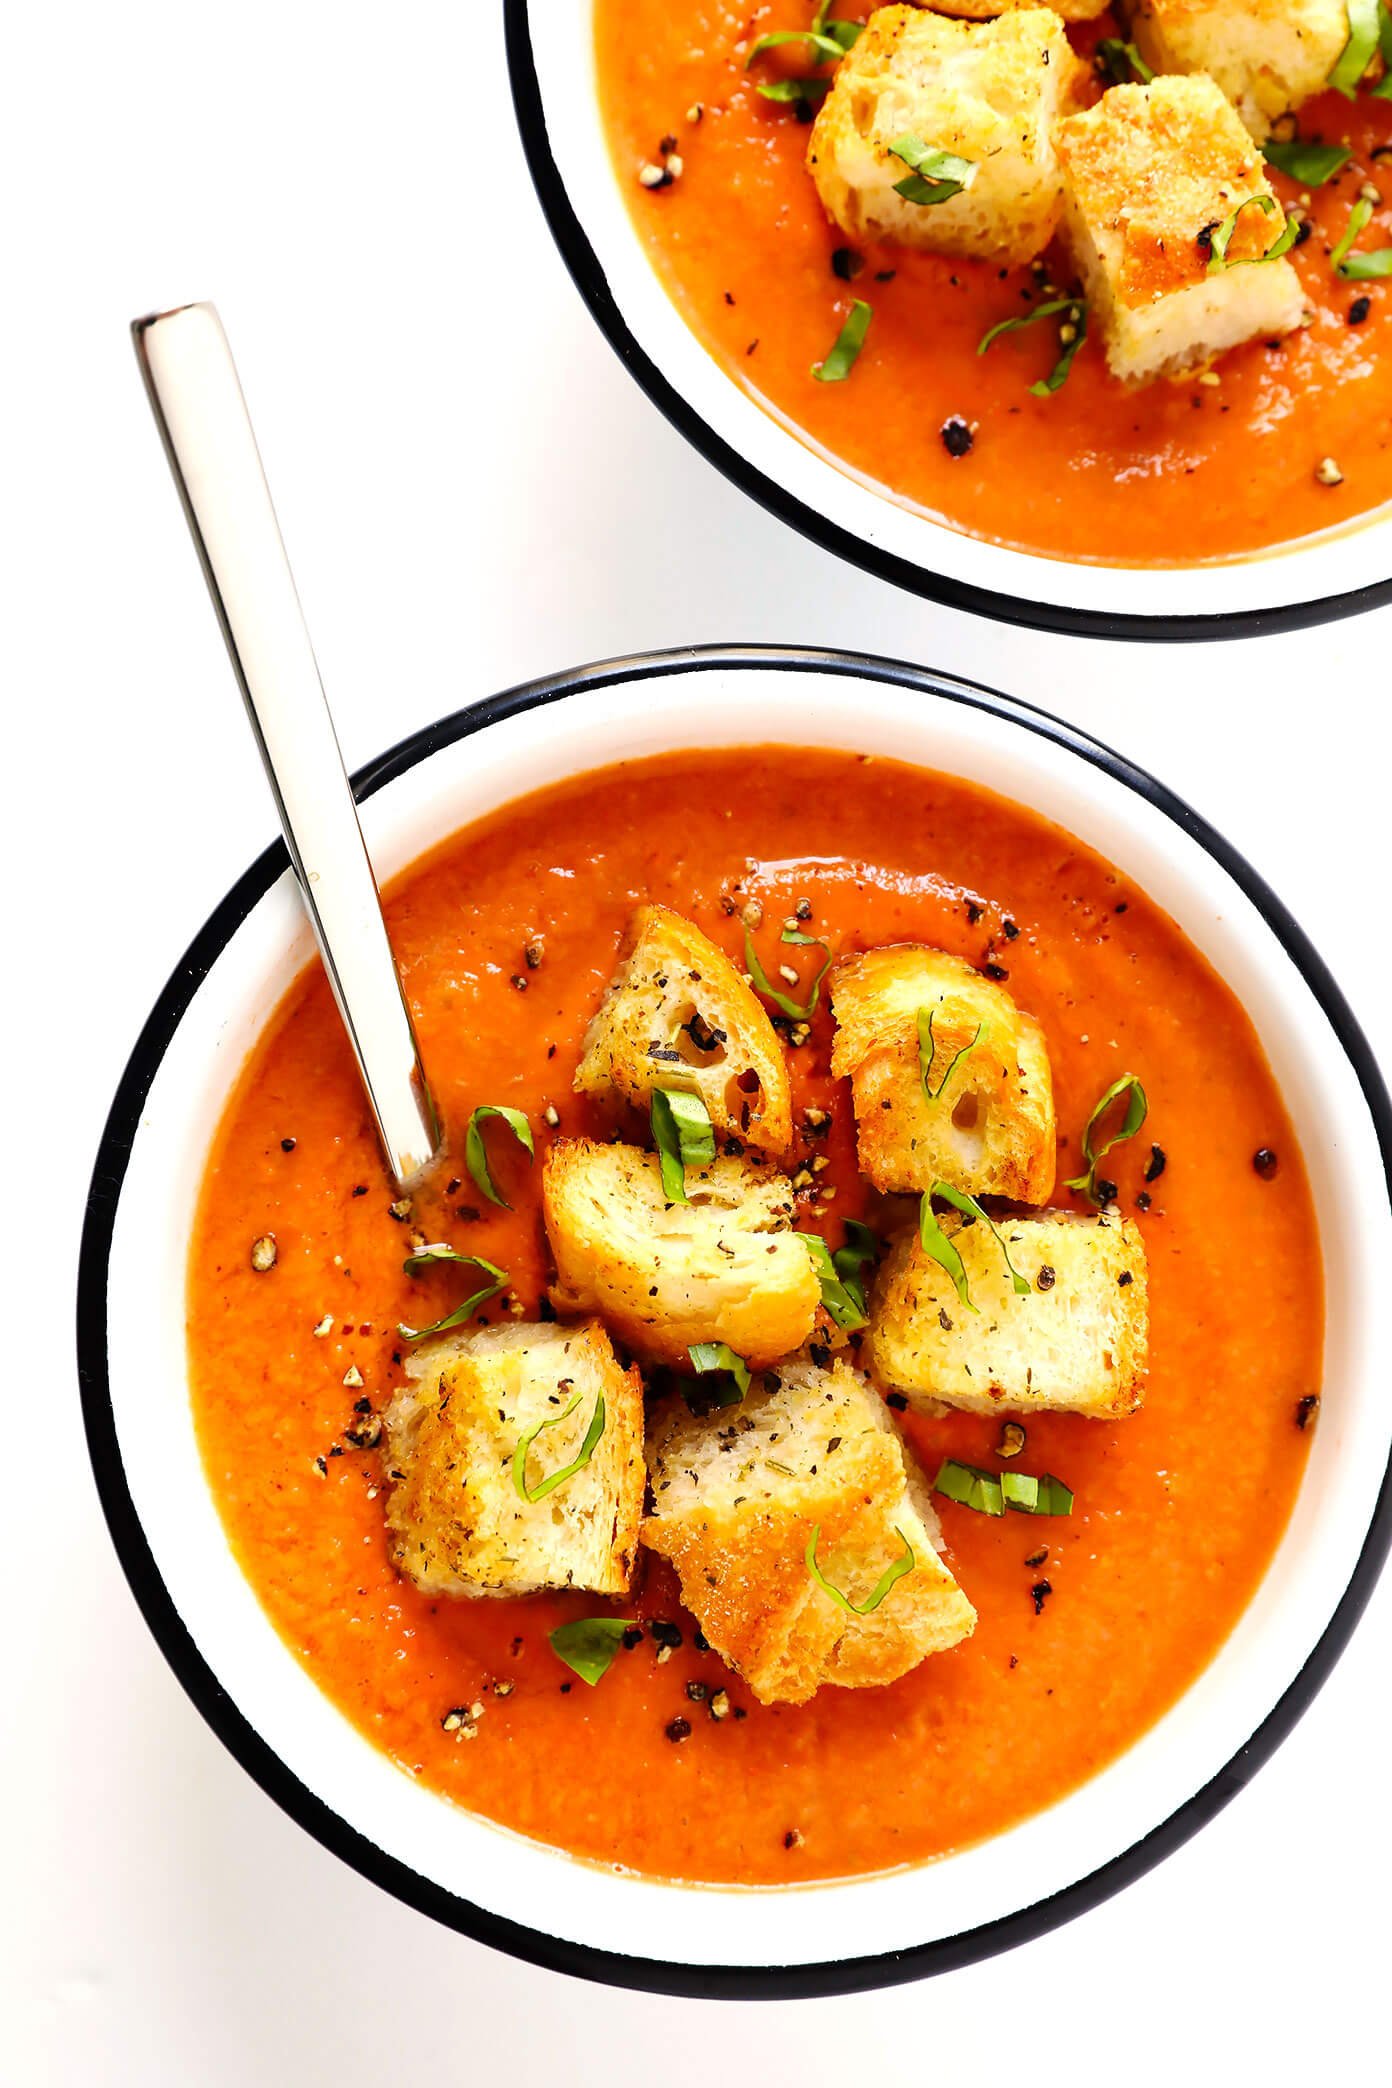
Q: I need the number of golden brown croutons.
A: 10